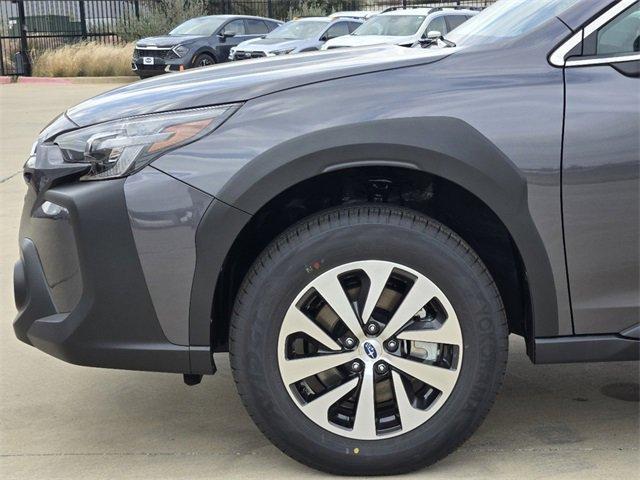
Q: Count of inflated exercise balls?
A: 0